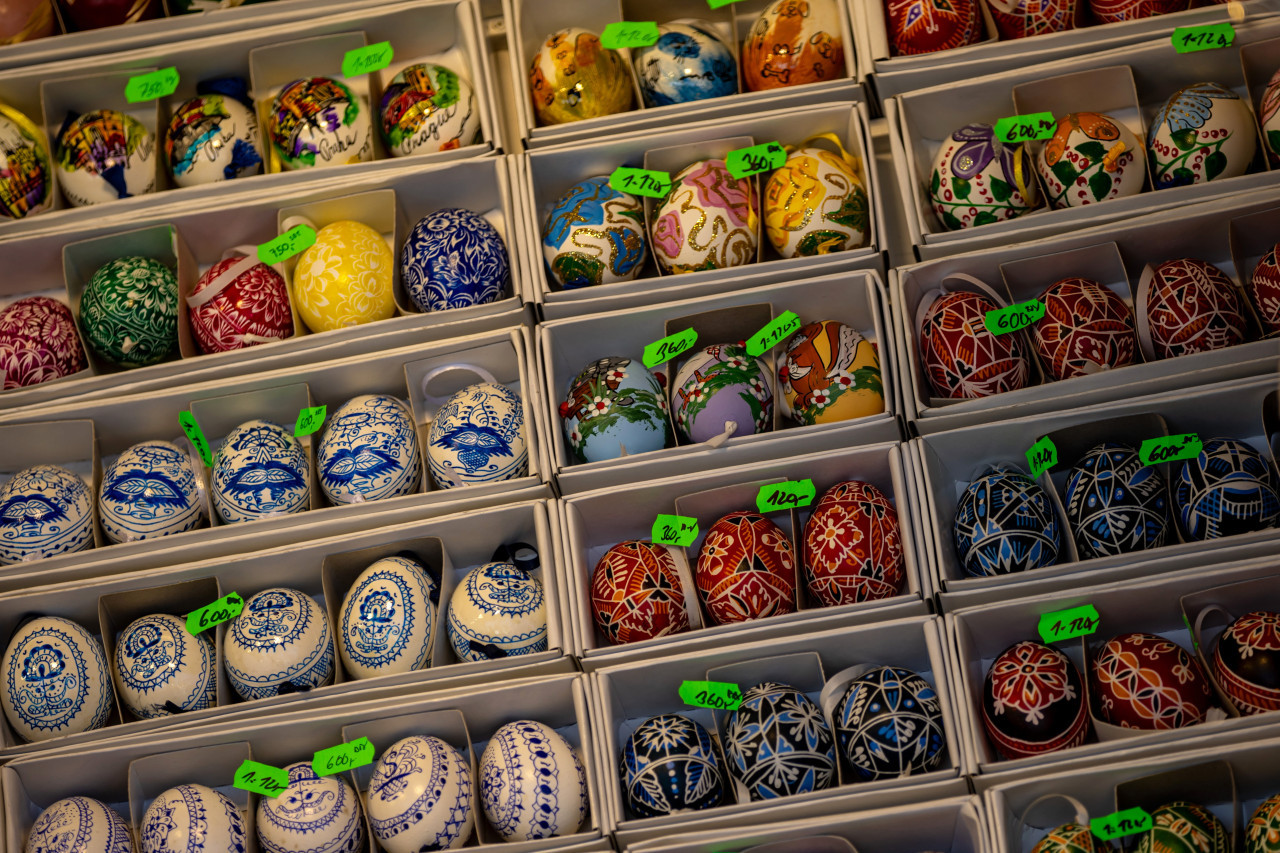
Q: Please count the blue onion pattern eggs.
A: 15